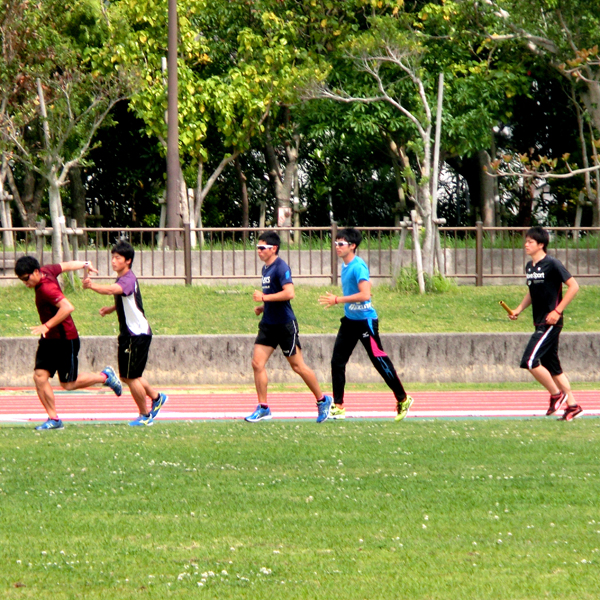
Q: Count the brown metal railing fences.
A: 1